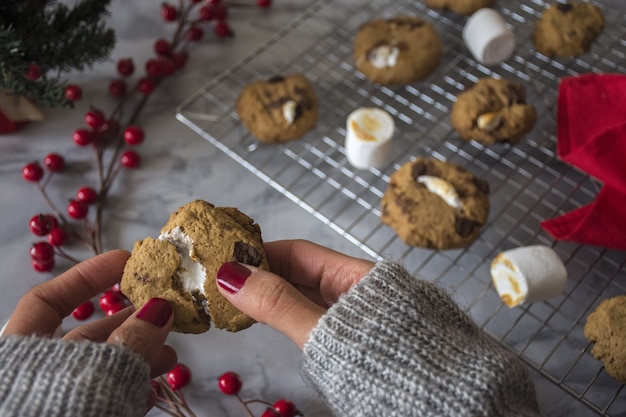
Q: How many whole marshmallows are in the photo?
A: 3